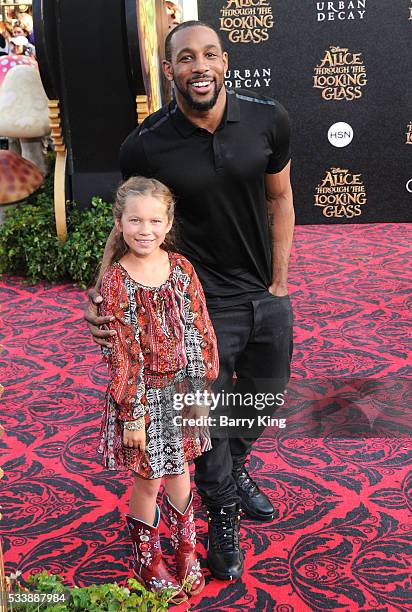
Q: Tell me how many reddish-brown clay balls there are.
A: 0